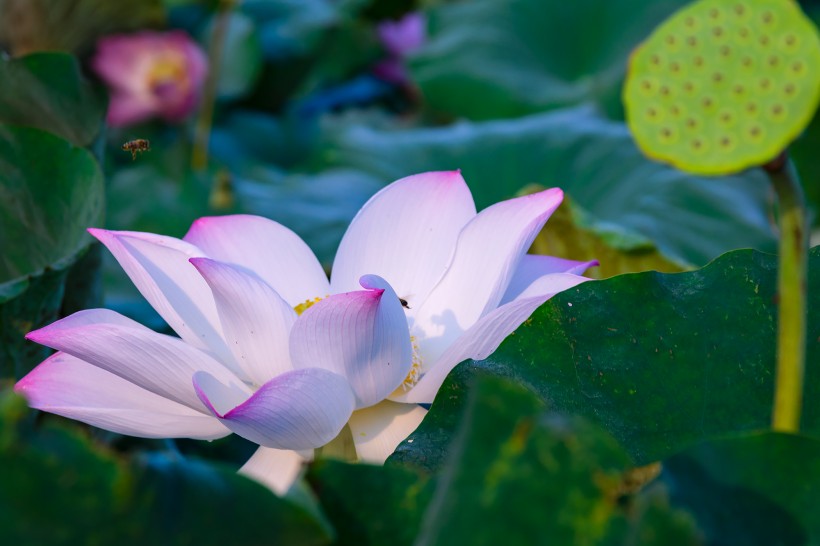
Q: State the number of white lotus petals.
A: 13